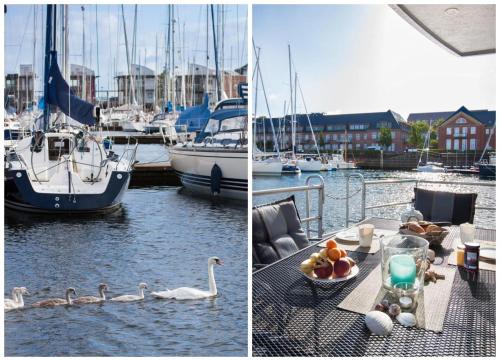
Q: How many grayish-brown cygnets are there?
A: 2